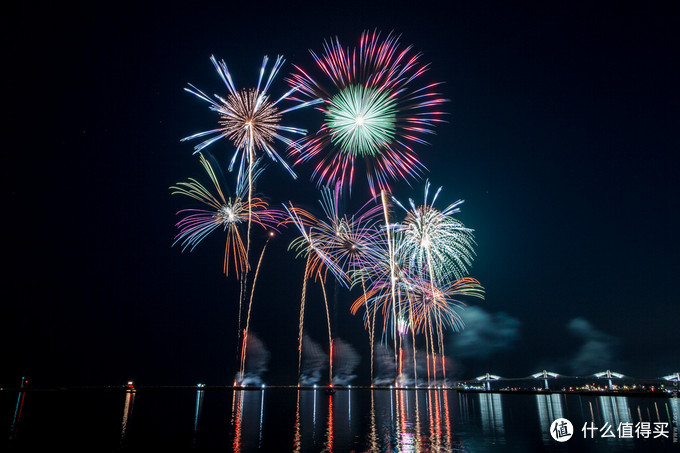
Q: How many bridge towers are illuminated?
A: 4